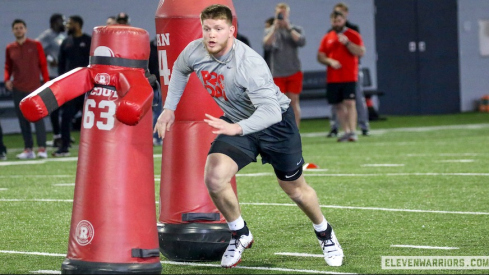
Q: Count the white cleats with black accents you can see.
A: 2